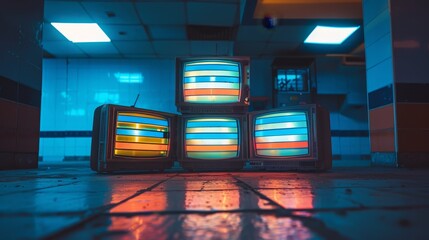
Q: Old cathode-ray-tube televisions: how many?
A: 4